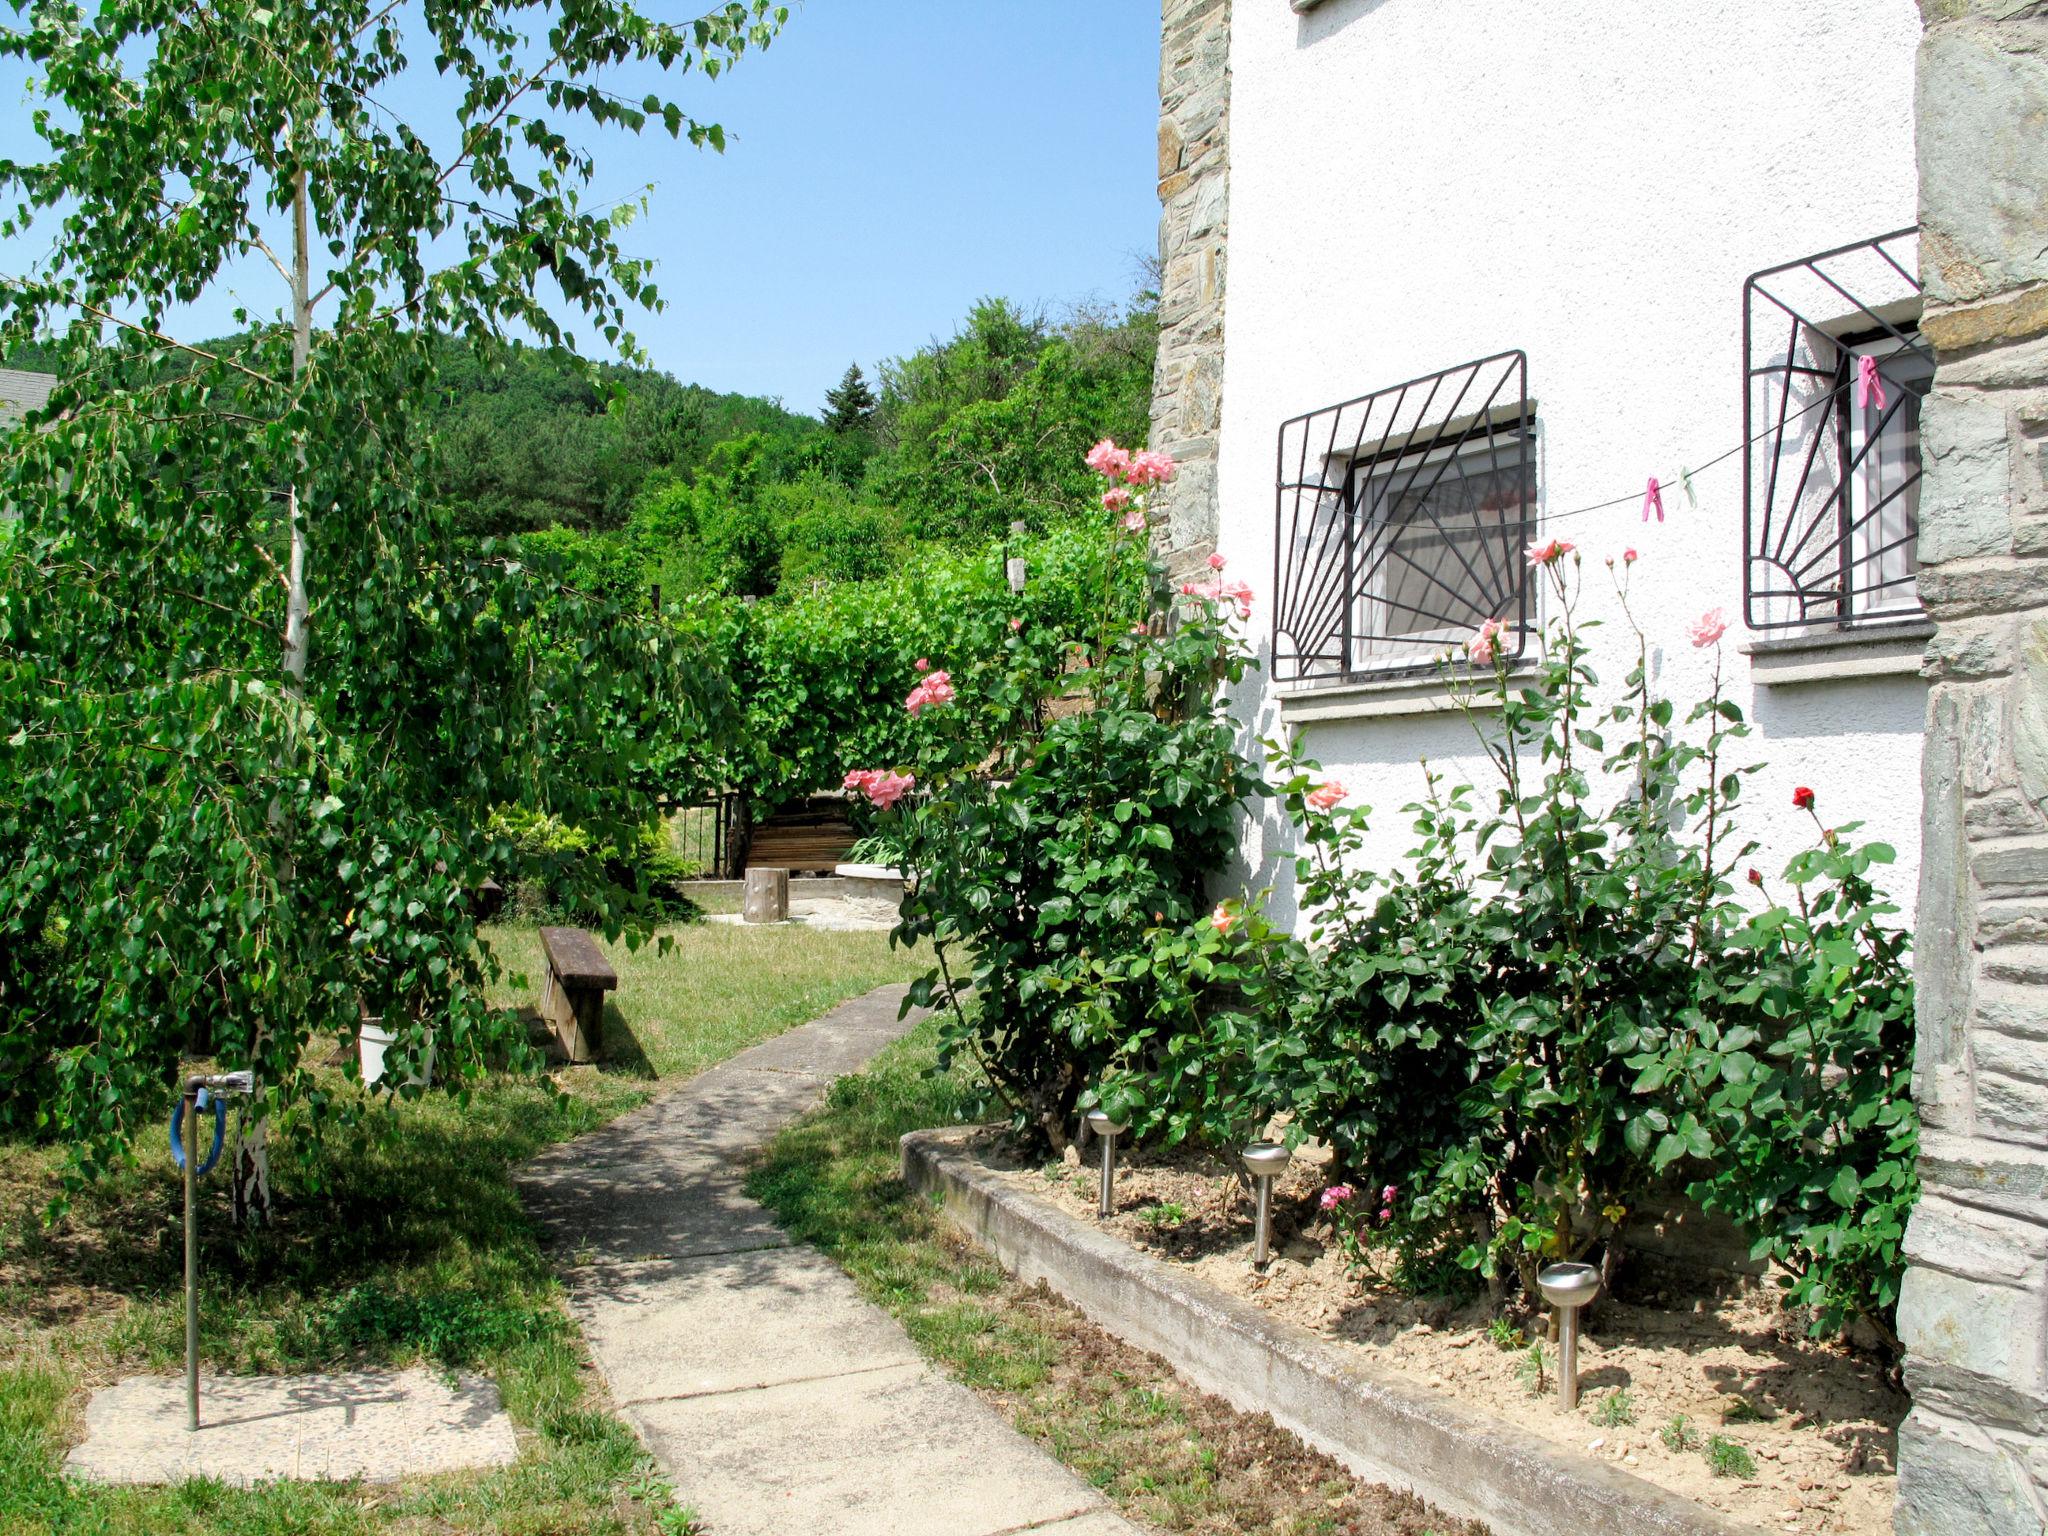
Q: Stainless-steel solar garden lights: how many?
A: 3